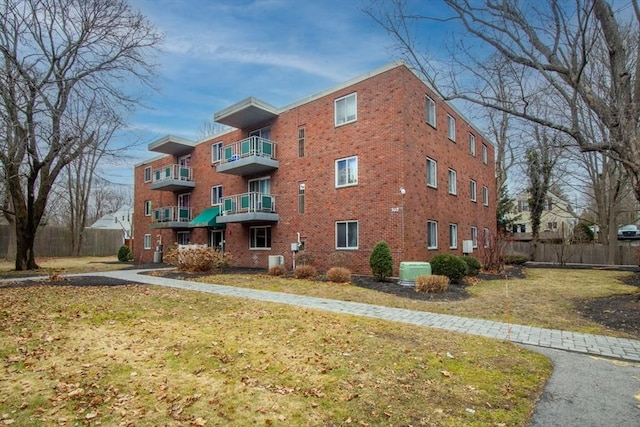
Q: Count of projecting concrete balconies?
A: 4